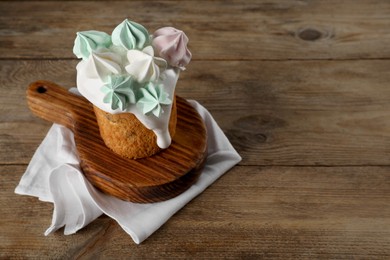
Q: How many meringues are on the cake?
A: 7